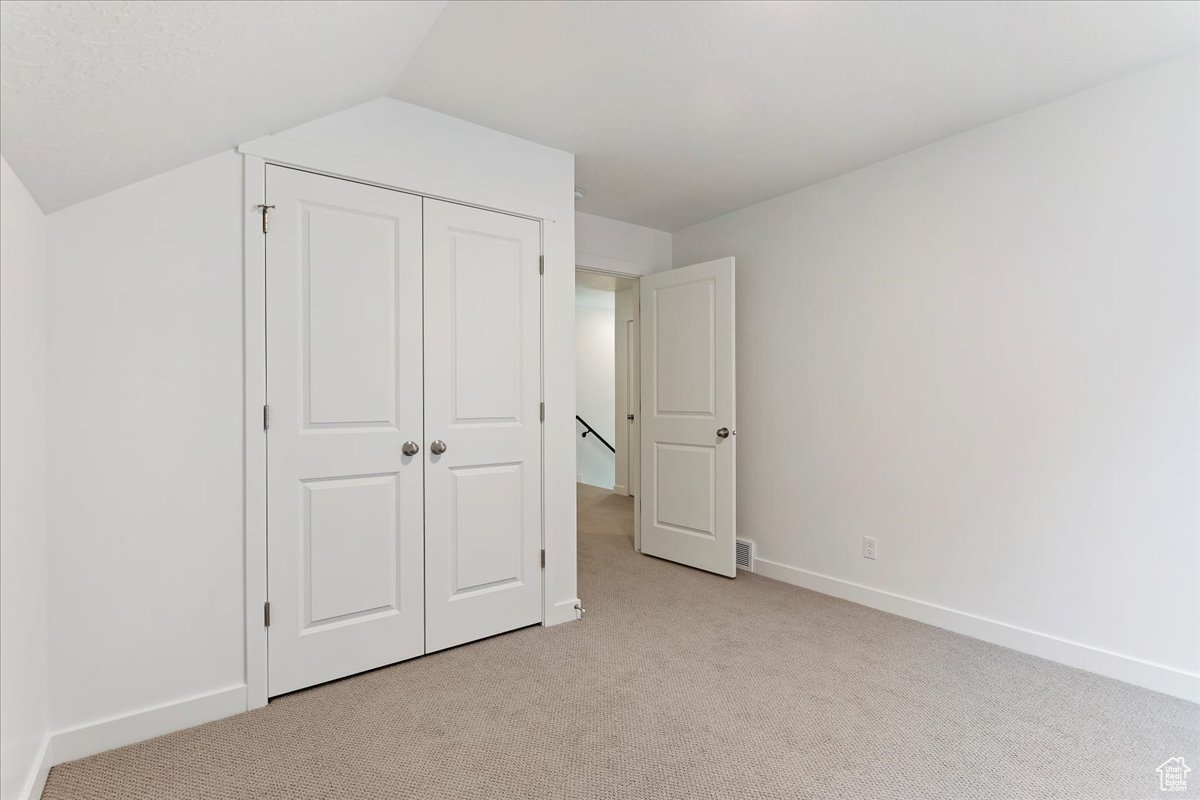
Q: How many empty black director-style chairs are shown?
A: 0